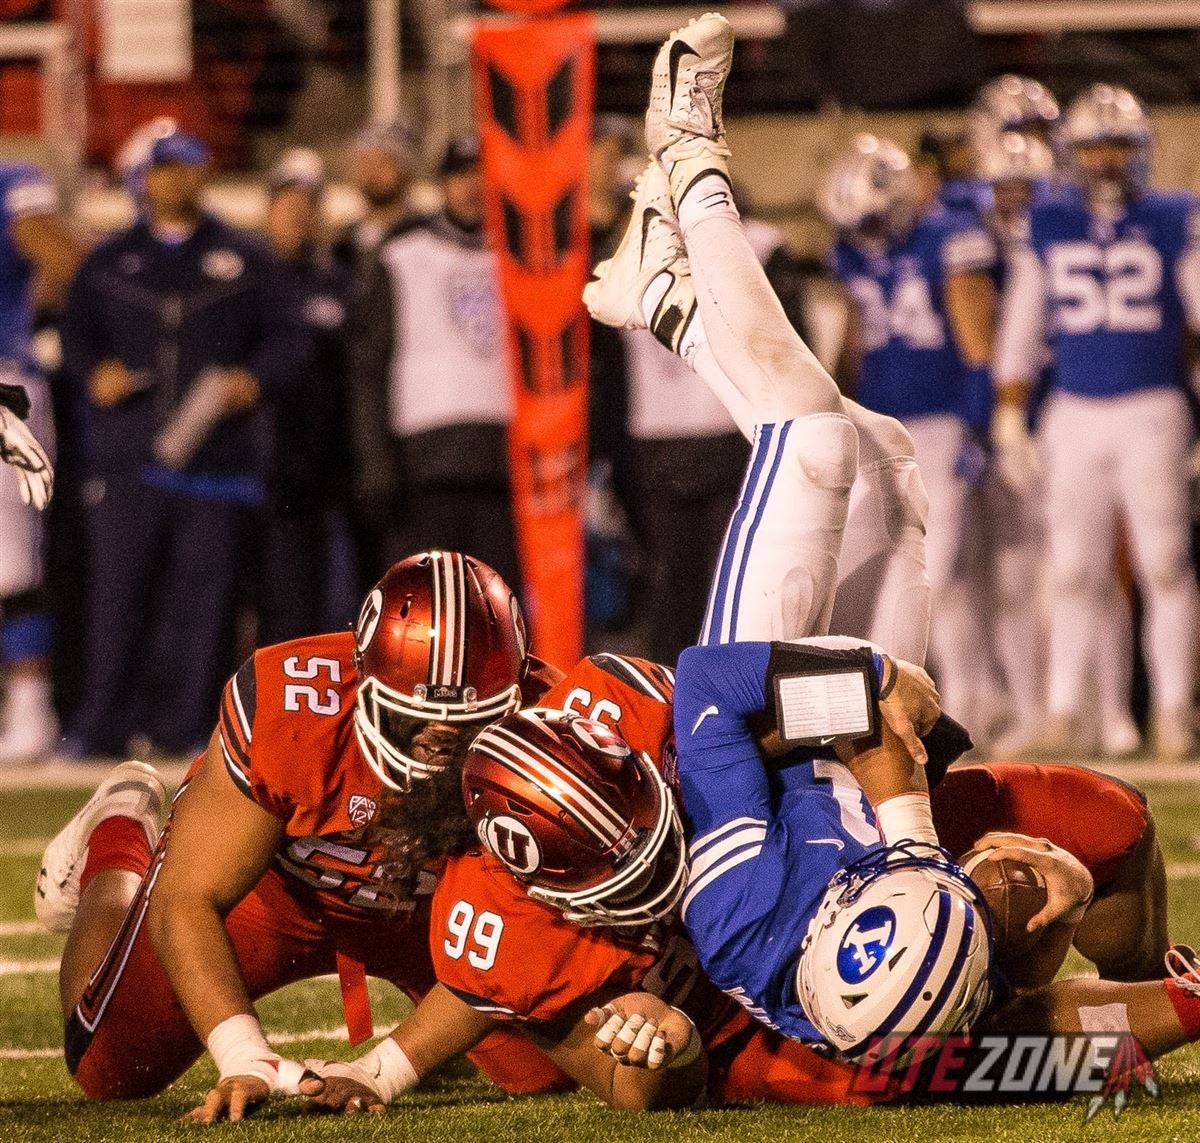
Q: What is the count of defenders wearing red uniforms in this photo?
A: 2